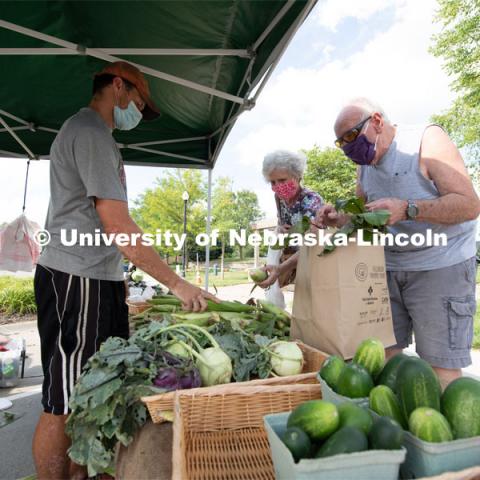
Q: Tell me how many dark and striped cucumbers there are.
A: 13